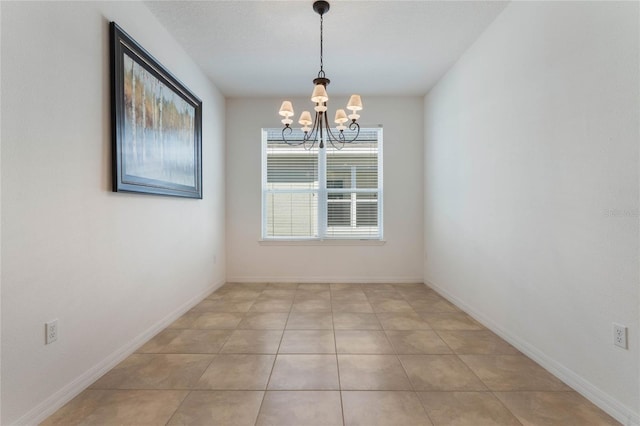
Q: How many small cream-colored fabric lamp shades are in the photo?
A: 5